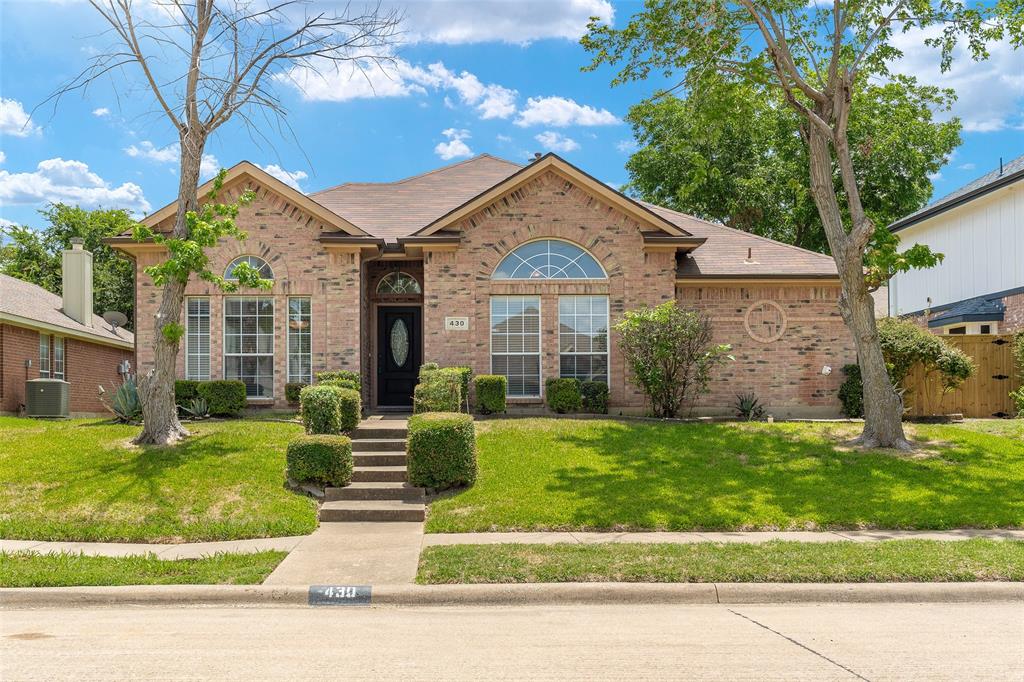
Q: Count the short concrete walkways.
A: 1